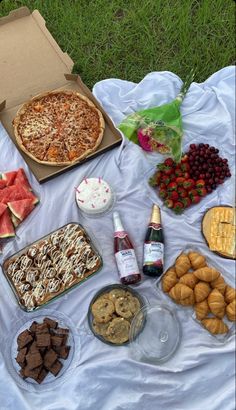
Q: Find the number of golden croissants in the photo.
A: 13